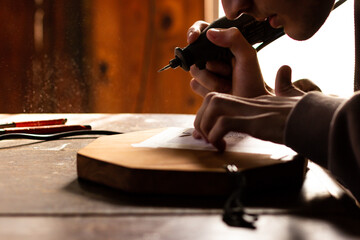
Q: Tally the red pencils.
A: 2